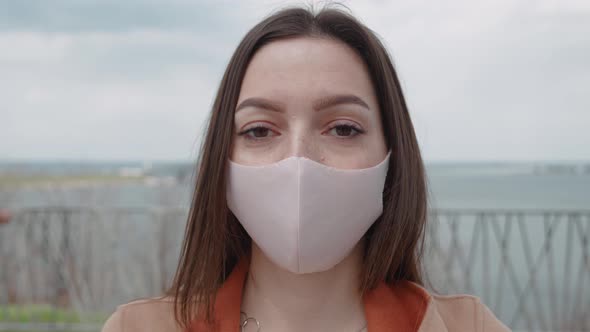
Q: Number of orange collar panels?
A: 2